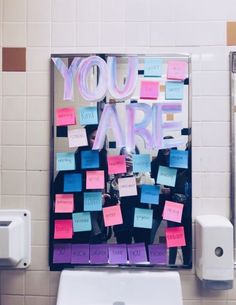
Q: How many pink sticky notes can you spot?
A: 12